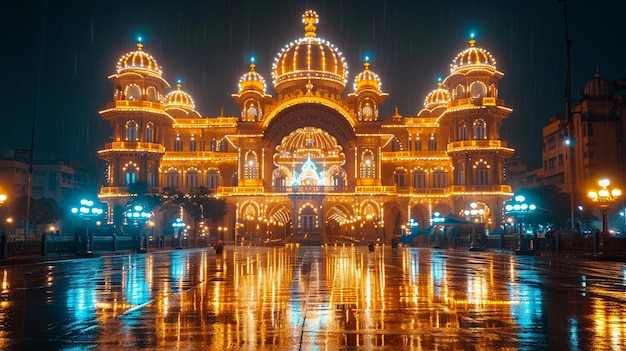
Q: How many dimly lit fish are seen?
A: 0